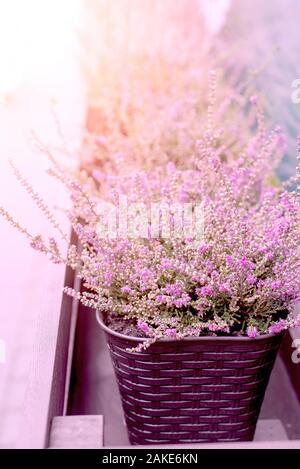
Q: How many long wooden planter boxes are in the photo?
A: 1